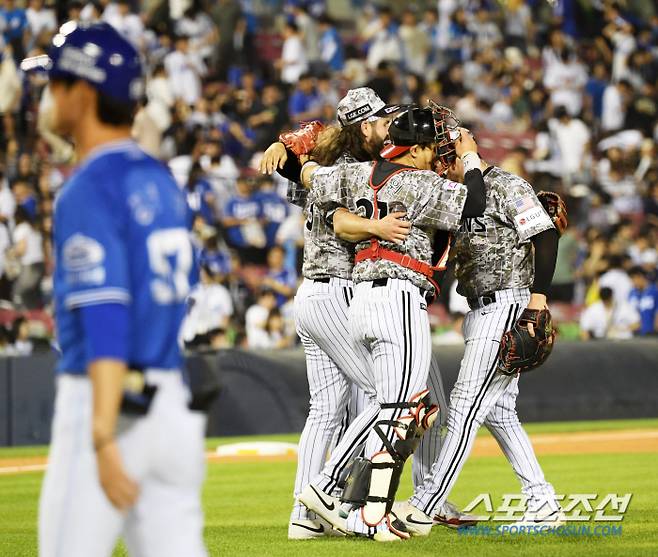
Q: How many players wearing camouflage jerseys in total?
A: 3